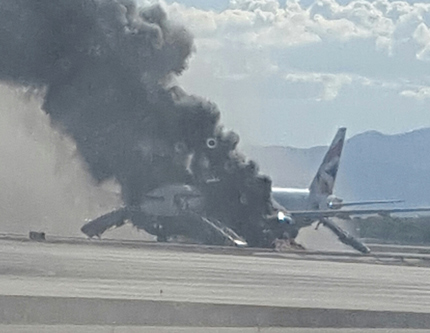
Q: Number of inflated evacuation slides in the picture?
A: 3